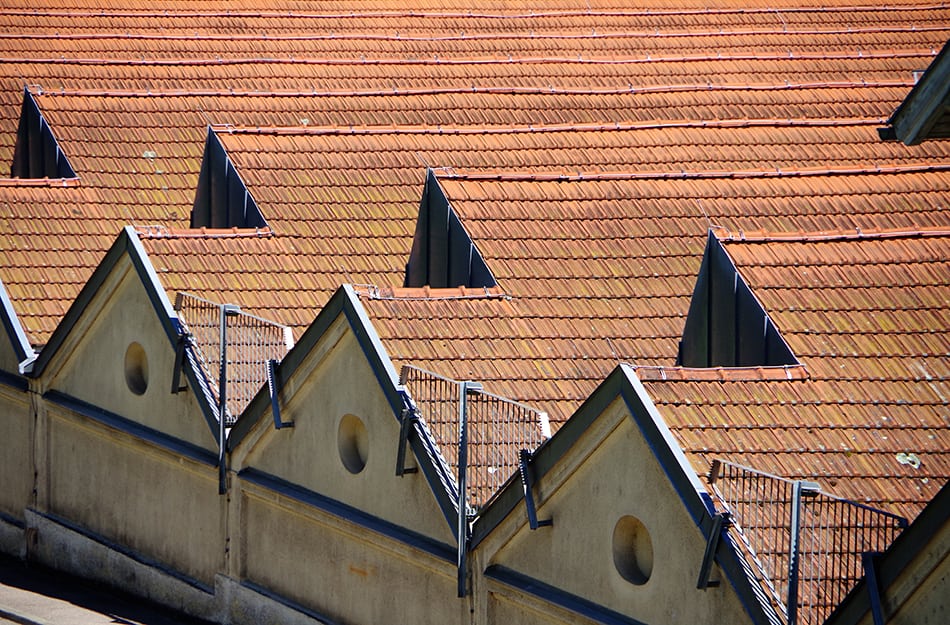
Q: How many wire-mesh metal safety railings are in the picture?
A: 3